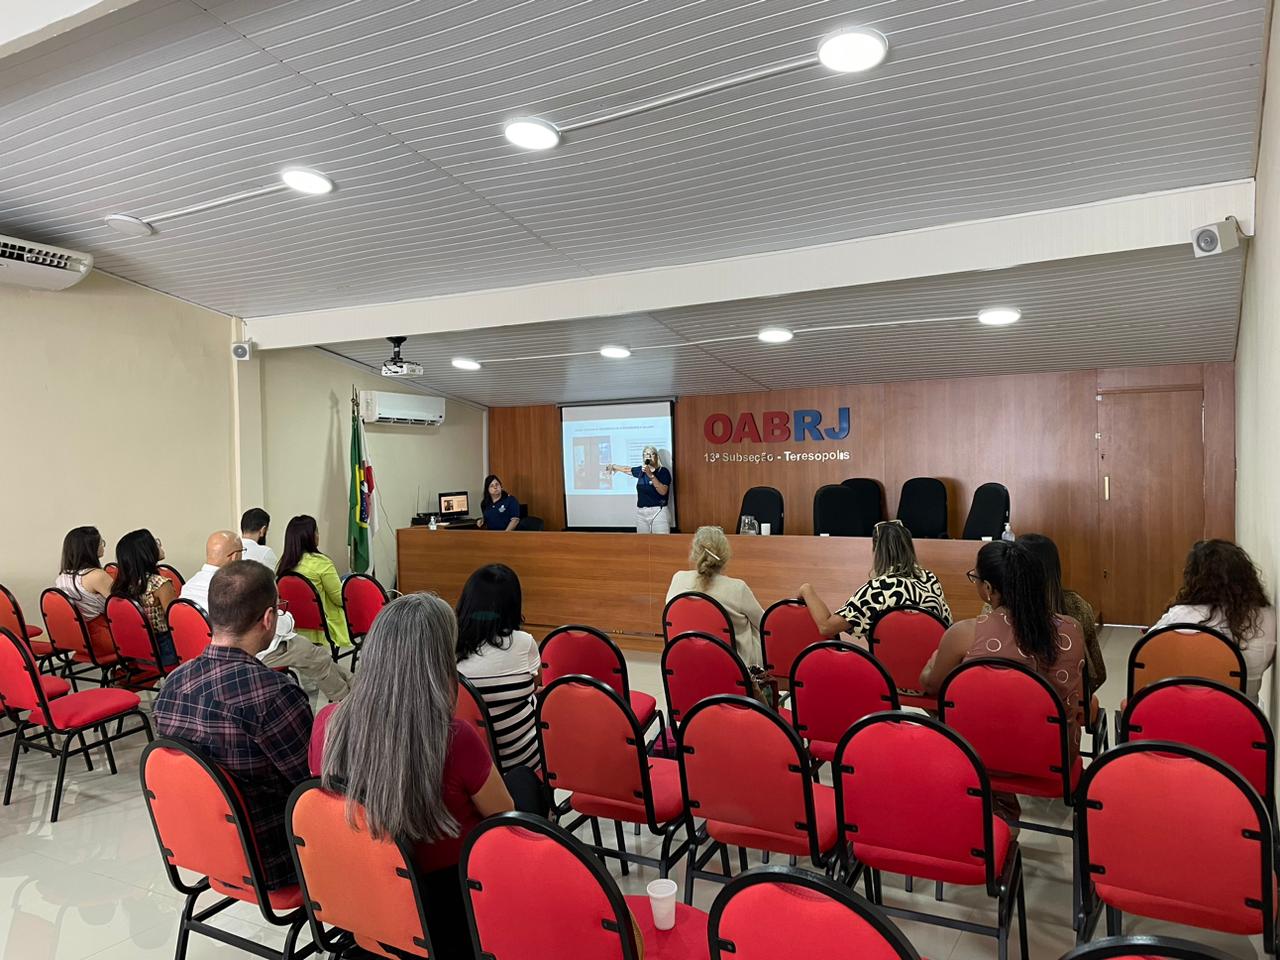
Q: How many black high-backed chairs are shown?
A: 5